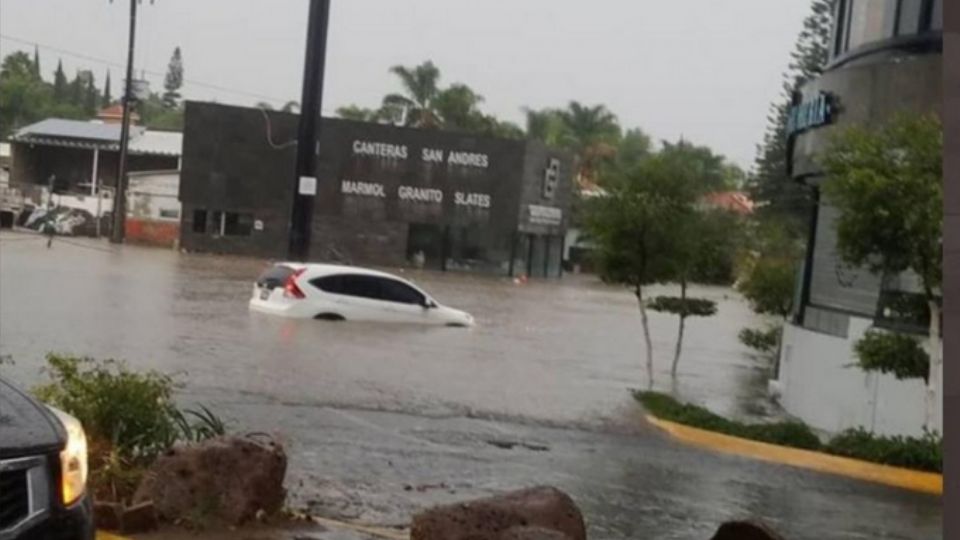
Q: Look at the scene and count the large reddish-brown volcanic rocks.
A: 3